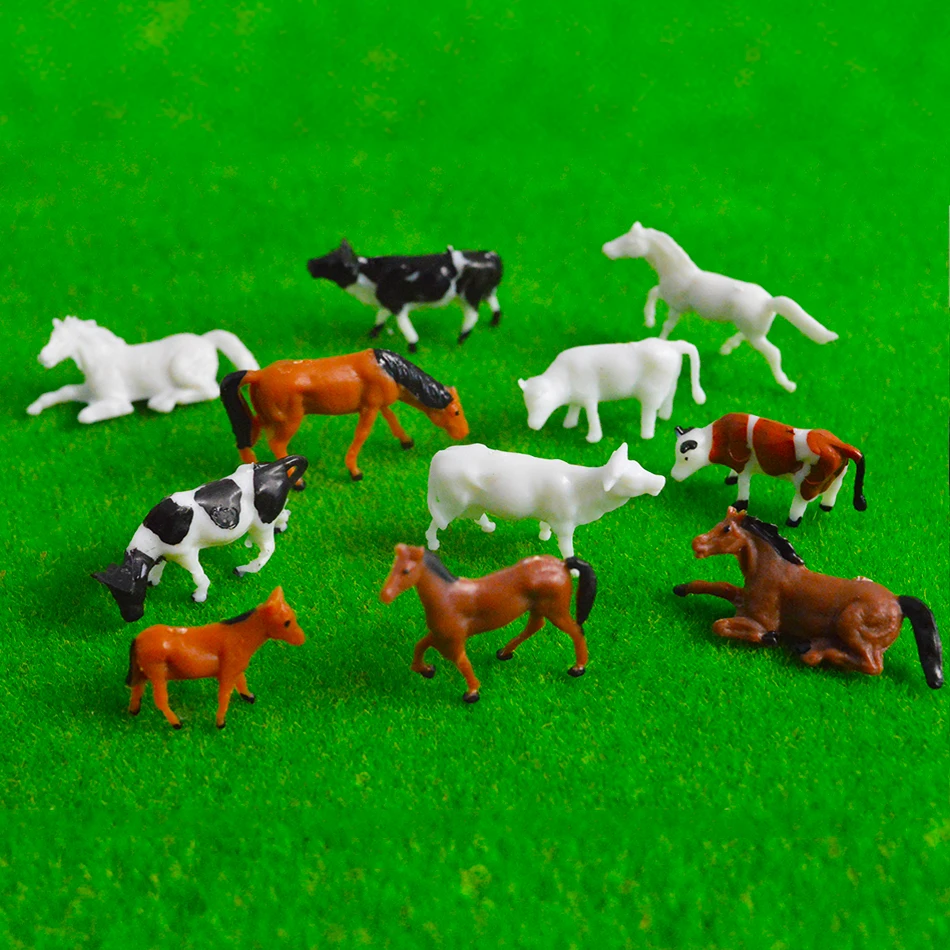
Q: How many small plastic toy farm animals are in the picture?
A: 11